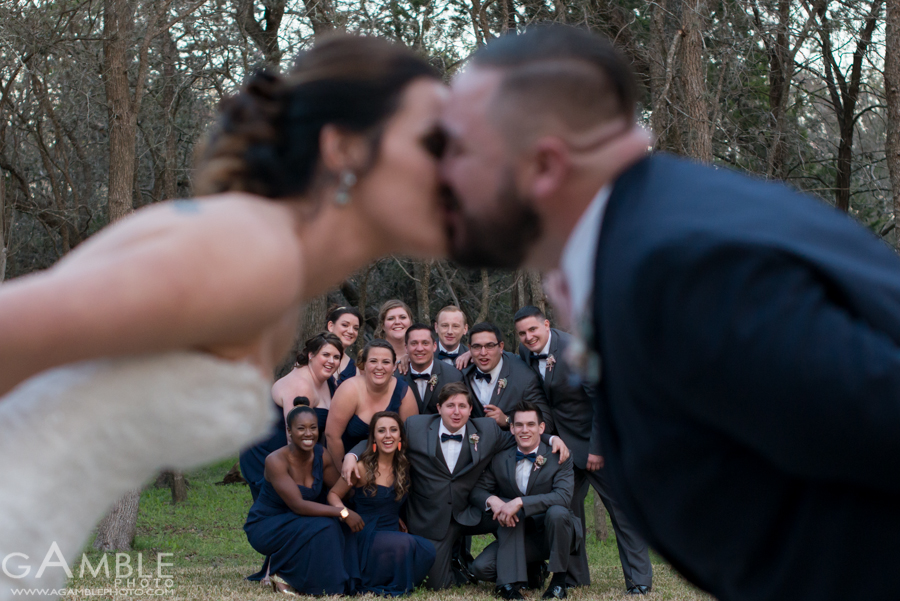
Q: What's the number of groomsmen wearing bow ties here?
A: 6